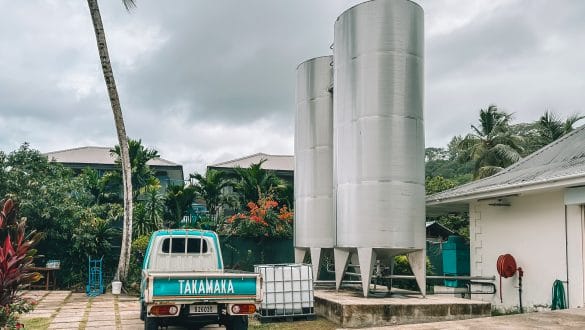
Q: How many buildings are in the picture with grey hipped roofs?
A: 3